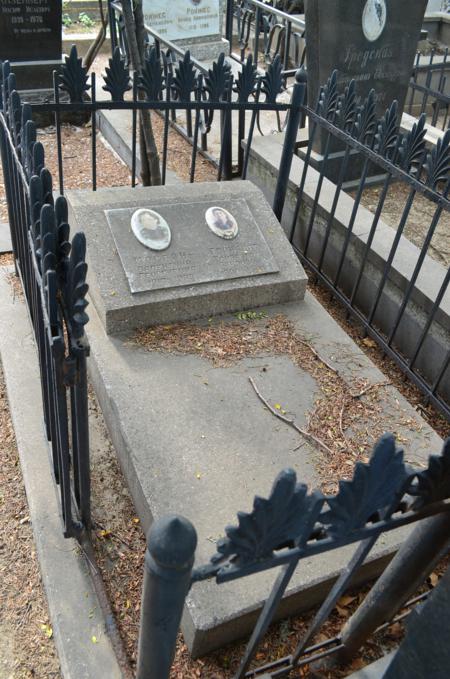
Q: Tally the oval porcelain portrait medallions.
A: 3